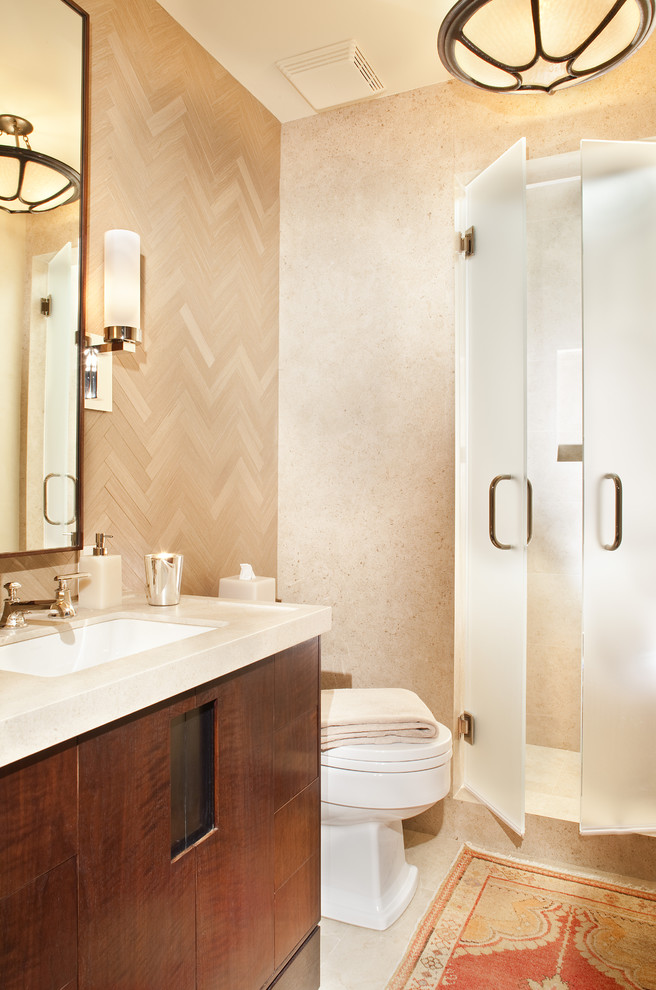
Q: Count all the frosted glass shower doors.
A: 2